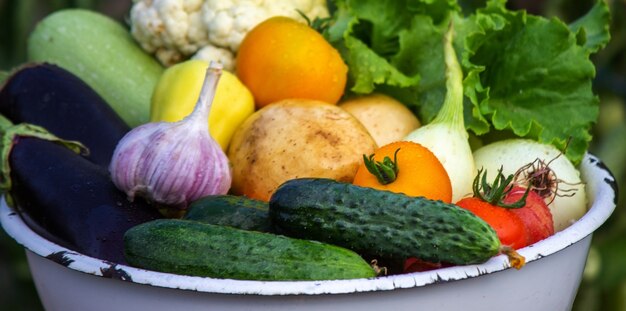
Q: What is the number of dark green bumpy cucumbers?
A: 3